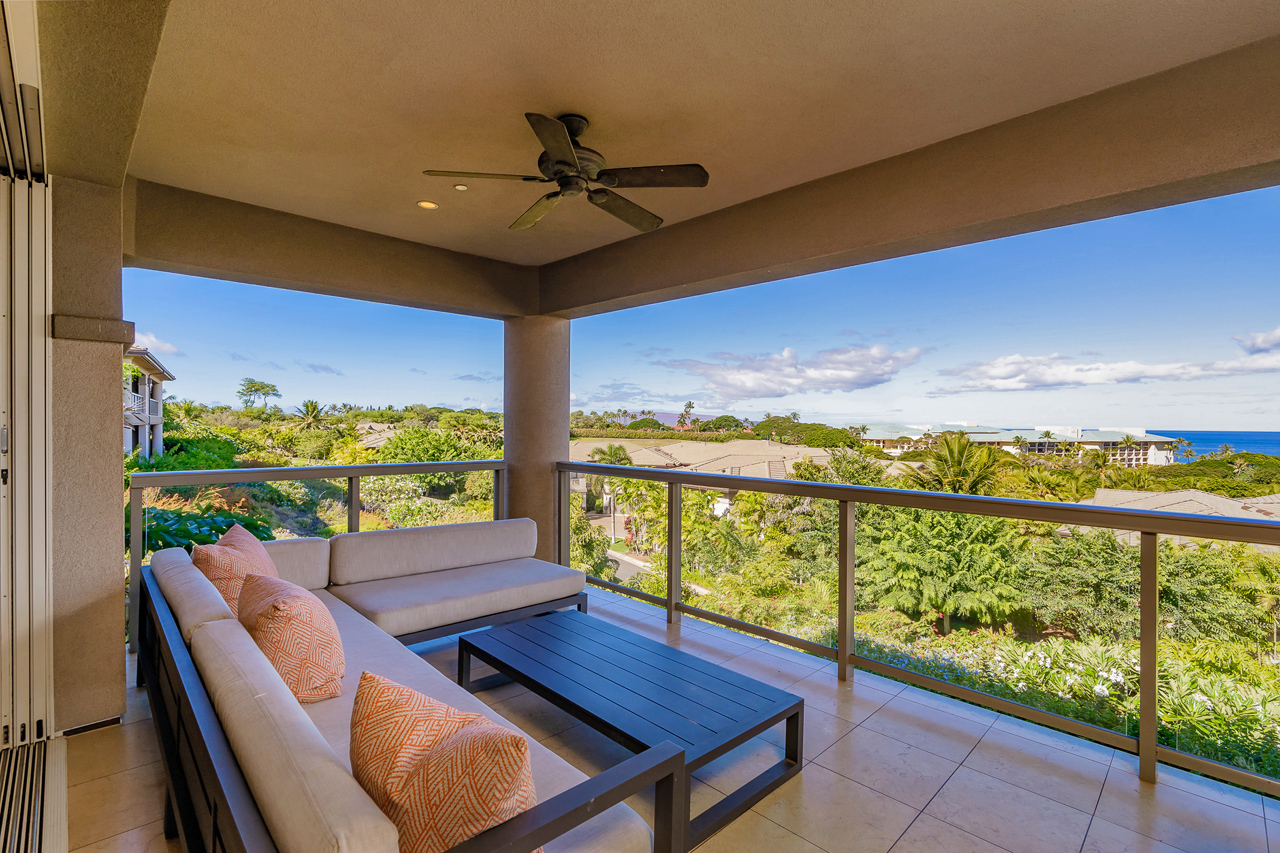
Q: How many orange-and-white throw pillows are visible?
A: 3